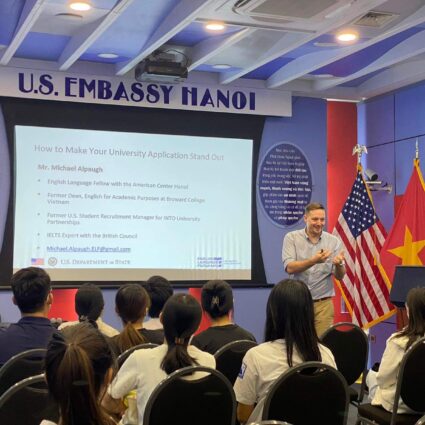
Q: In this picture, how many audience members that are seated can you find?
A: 9